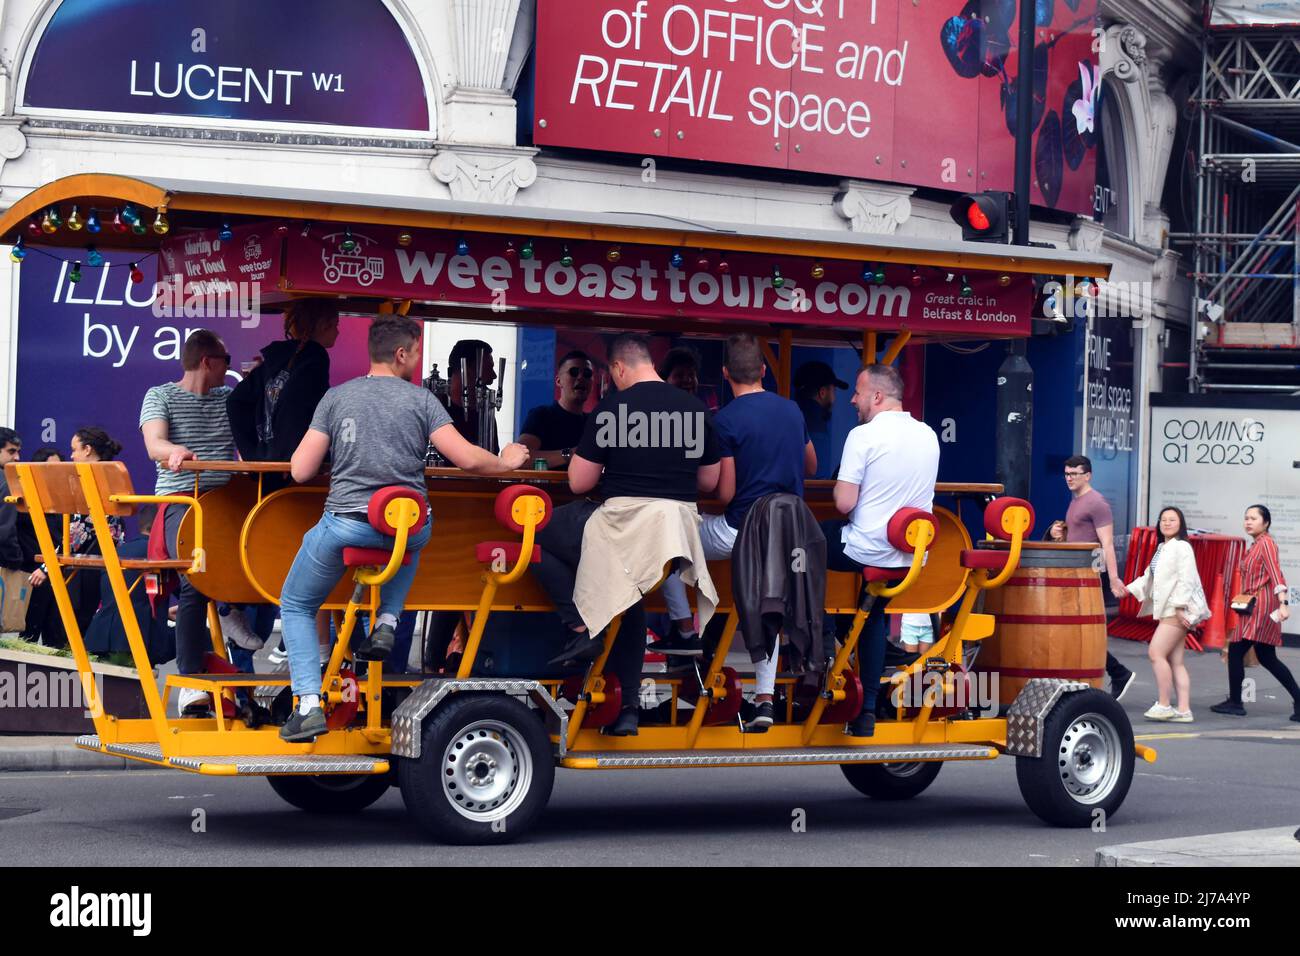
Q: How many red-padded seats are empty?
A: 2